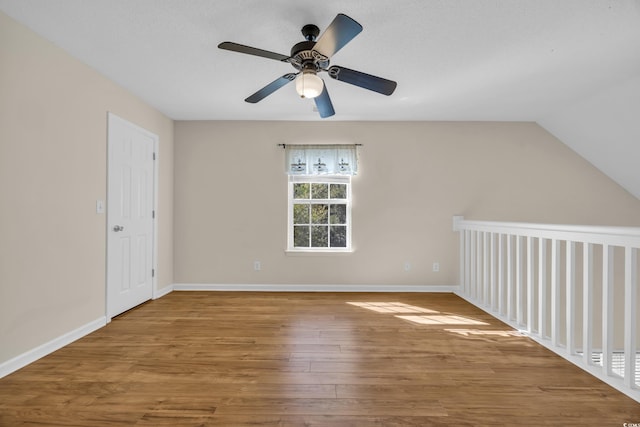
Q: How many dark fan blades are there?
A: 5